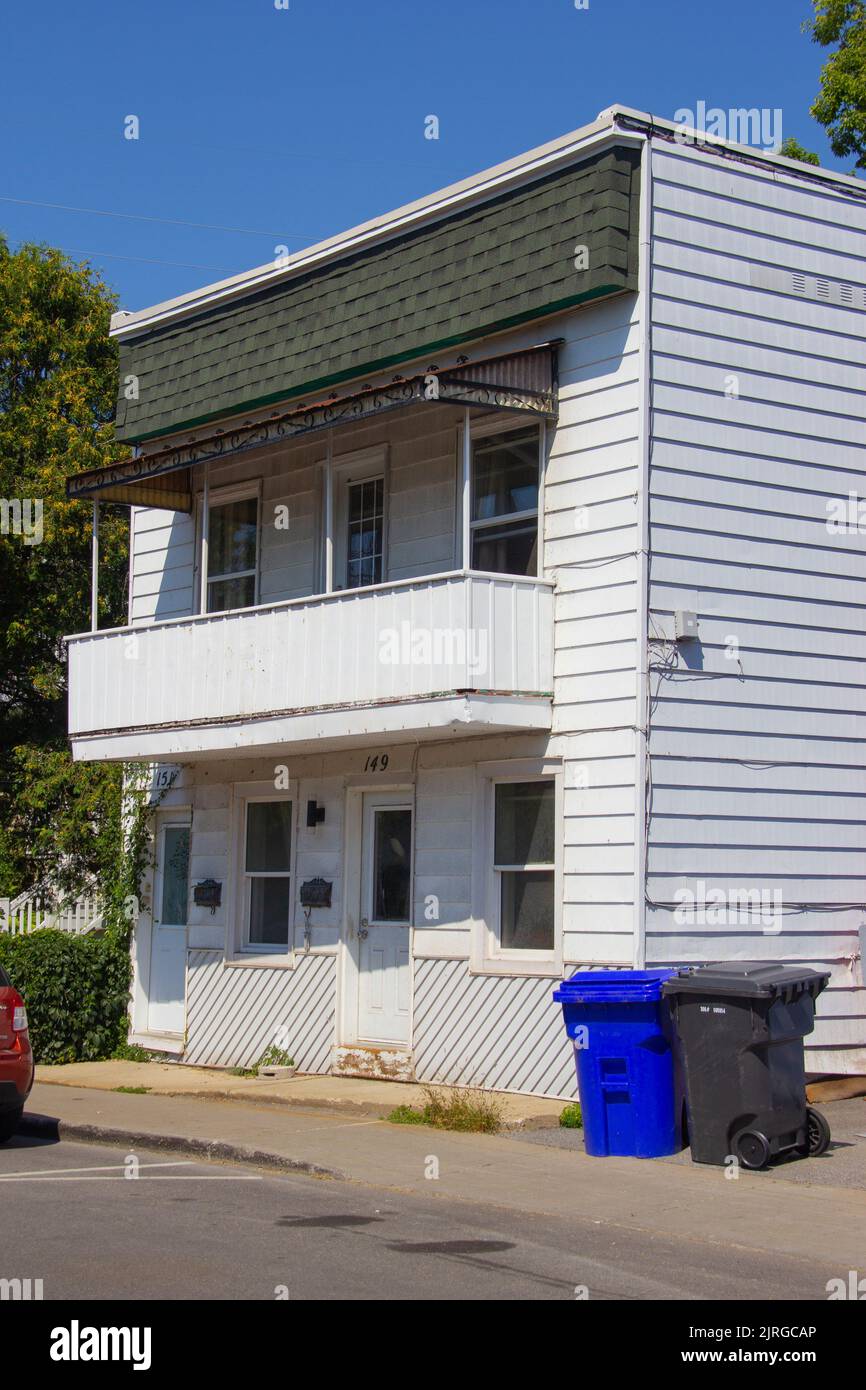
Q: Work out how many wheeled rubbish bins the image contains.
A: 2